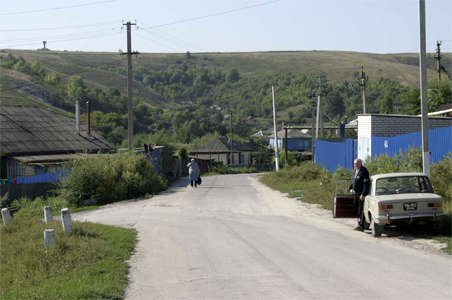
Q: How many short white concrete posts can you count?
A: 4